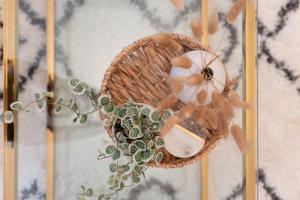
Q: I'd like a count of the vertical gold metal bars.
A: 4